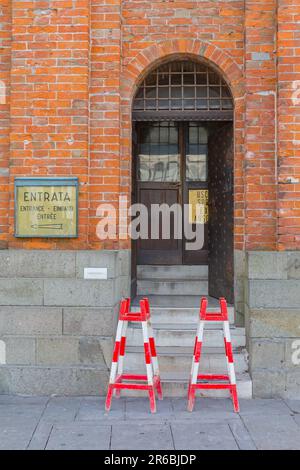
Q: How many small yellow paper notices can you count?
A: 1